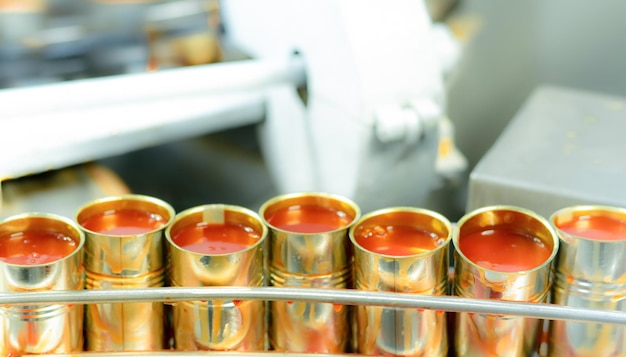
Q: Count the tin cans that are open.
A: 7